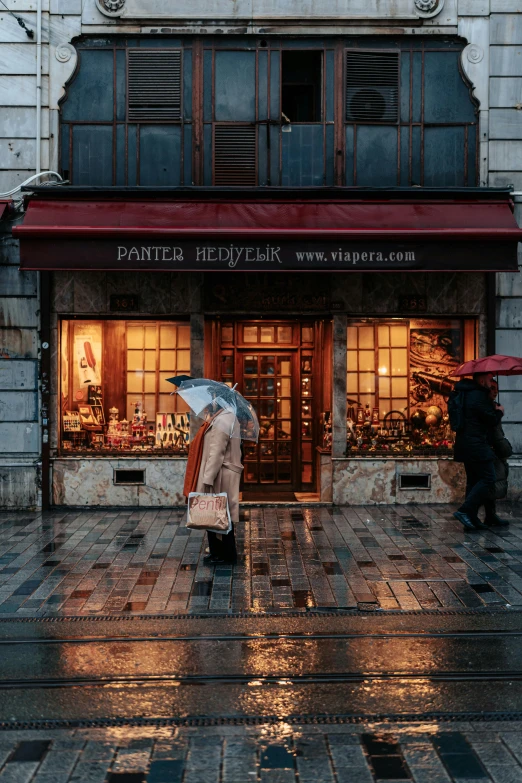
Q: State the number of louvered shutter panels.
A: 3